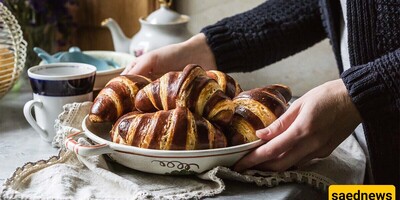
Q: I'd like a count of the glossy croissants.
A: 5